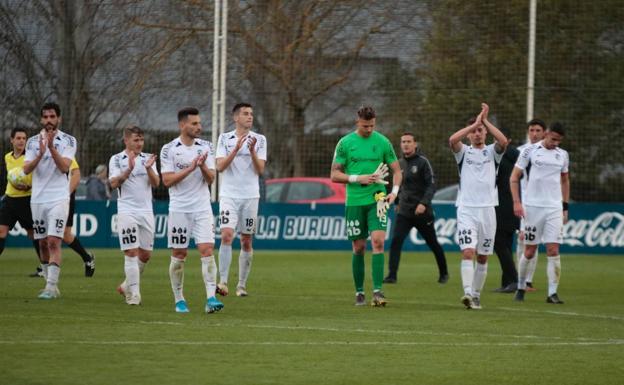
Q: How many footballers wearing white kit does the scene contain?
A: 7